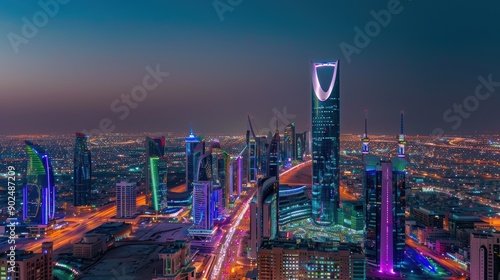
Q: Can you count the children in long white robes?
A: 0